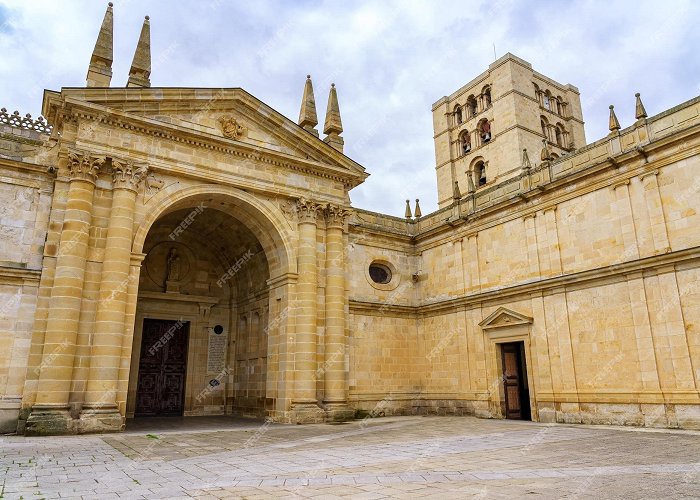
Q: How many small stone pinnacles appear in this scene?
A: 8